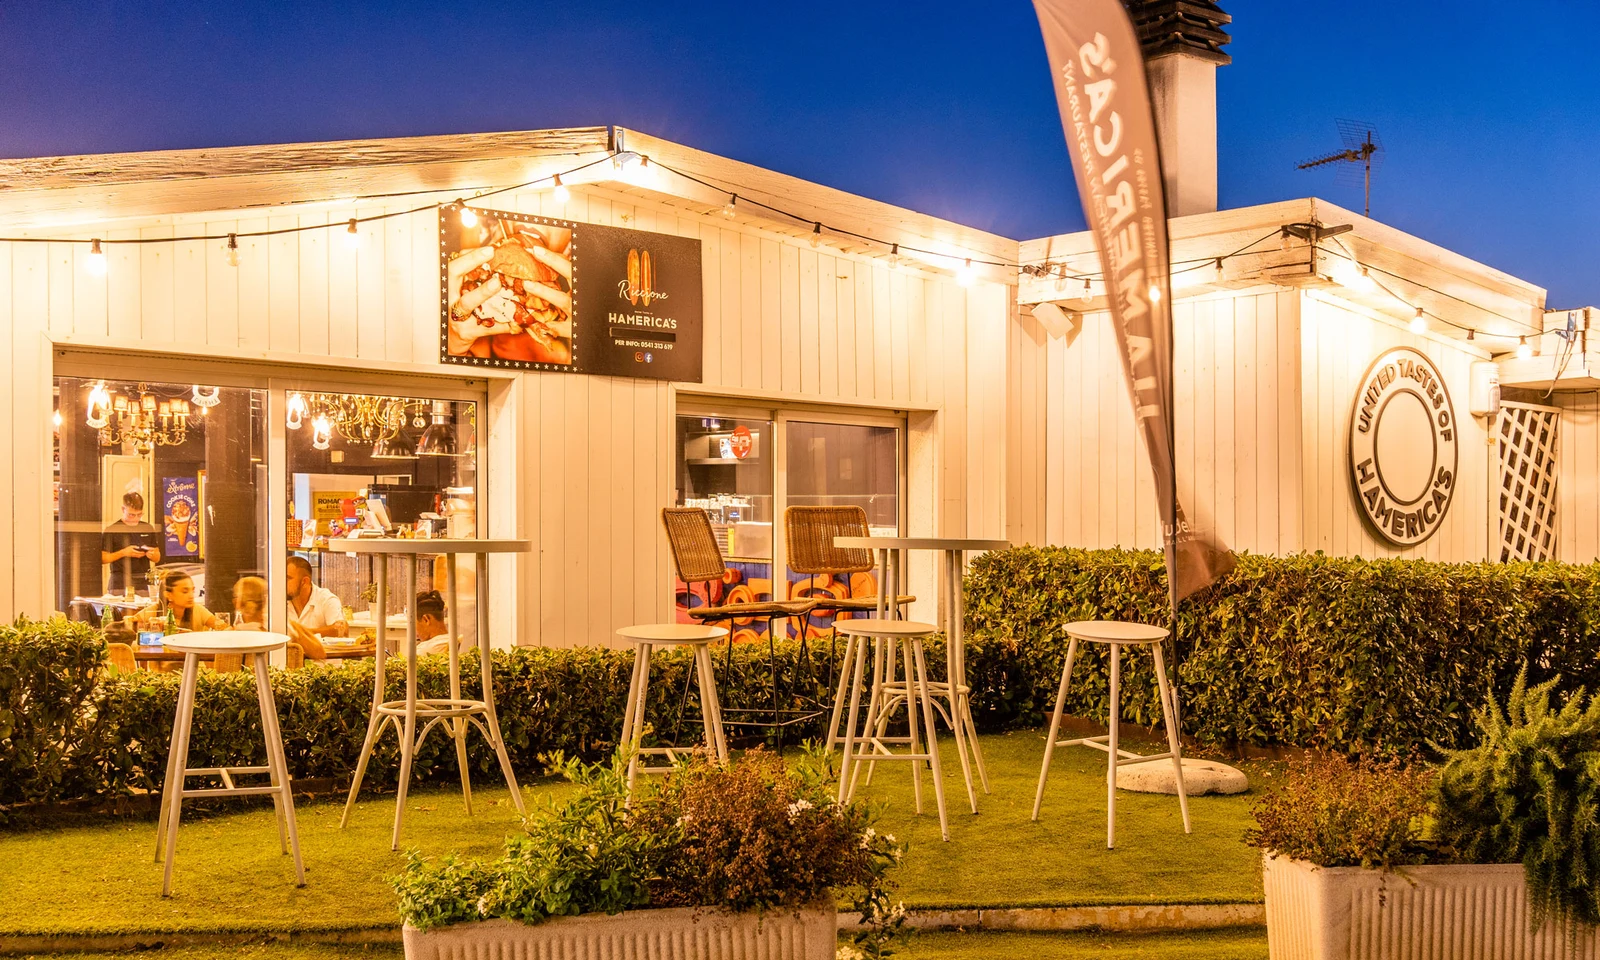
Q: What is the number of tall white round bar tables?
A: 2